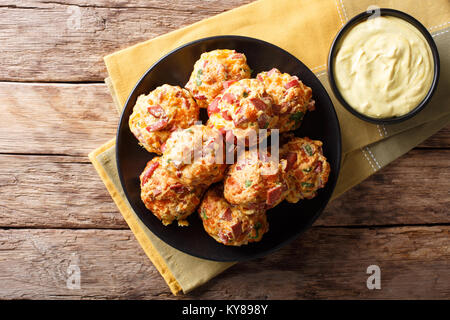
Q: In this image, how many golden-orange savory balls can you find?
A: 9